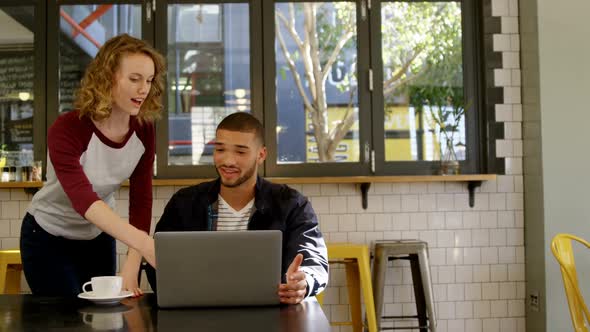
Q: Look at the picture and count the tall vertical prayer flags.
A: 0